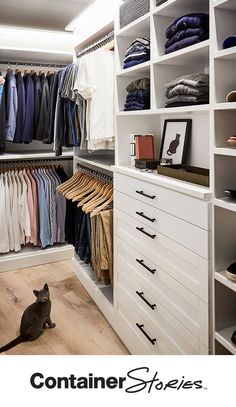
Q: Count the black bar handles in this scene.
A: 6